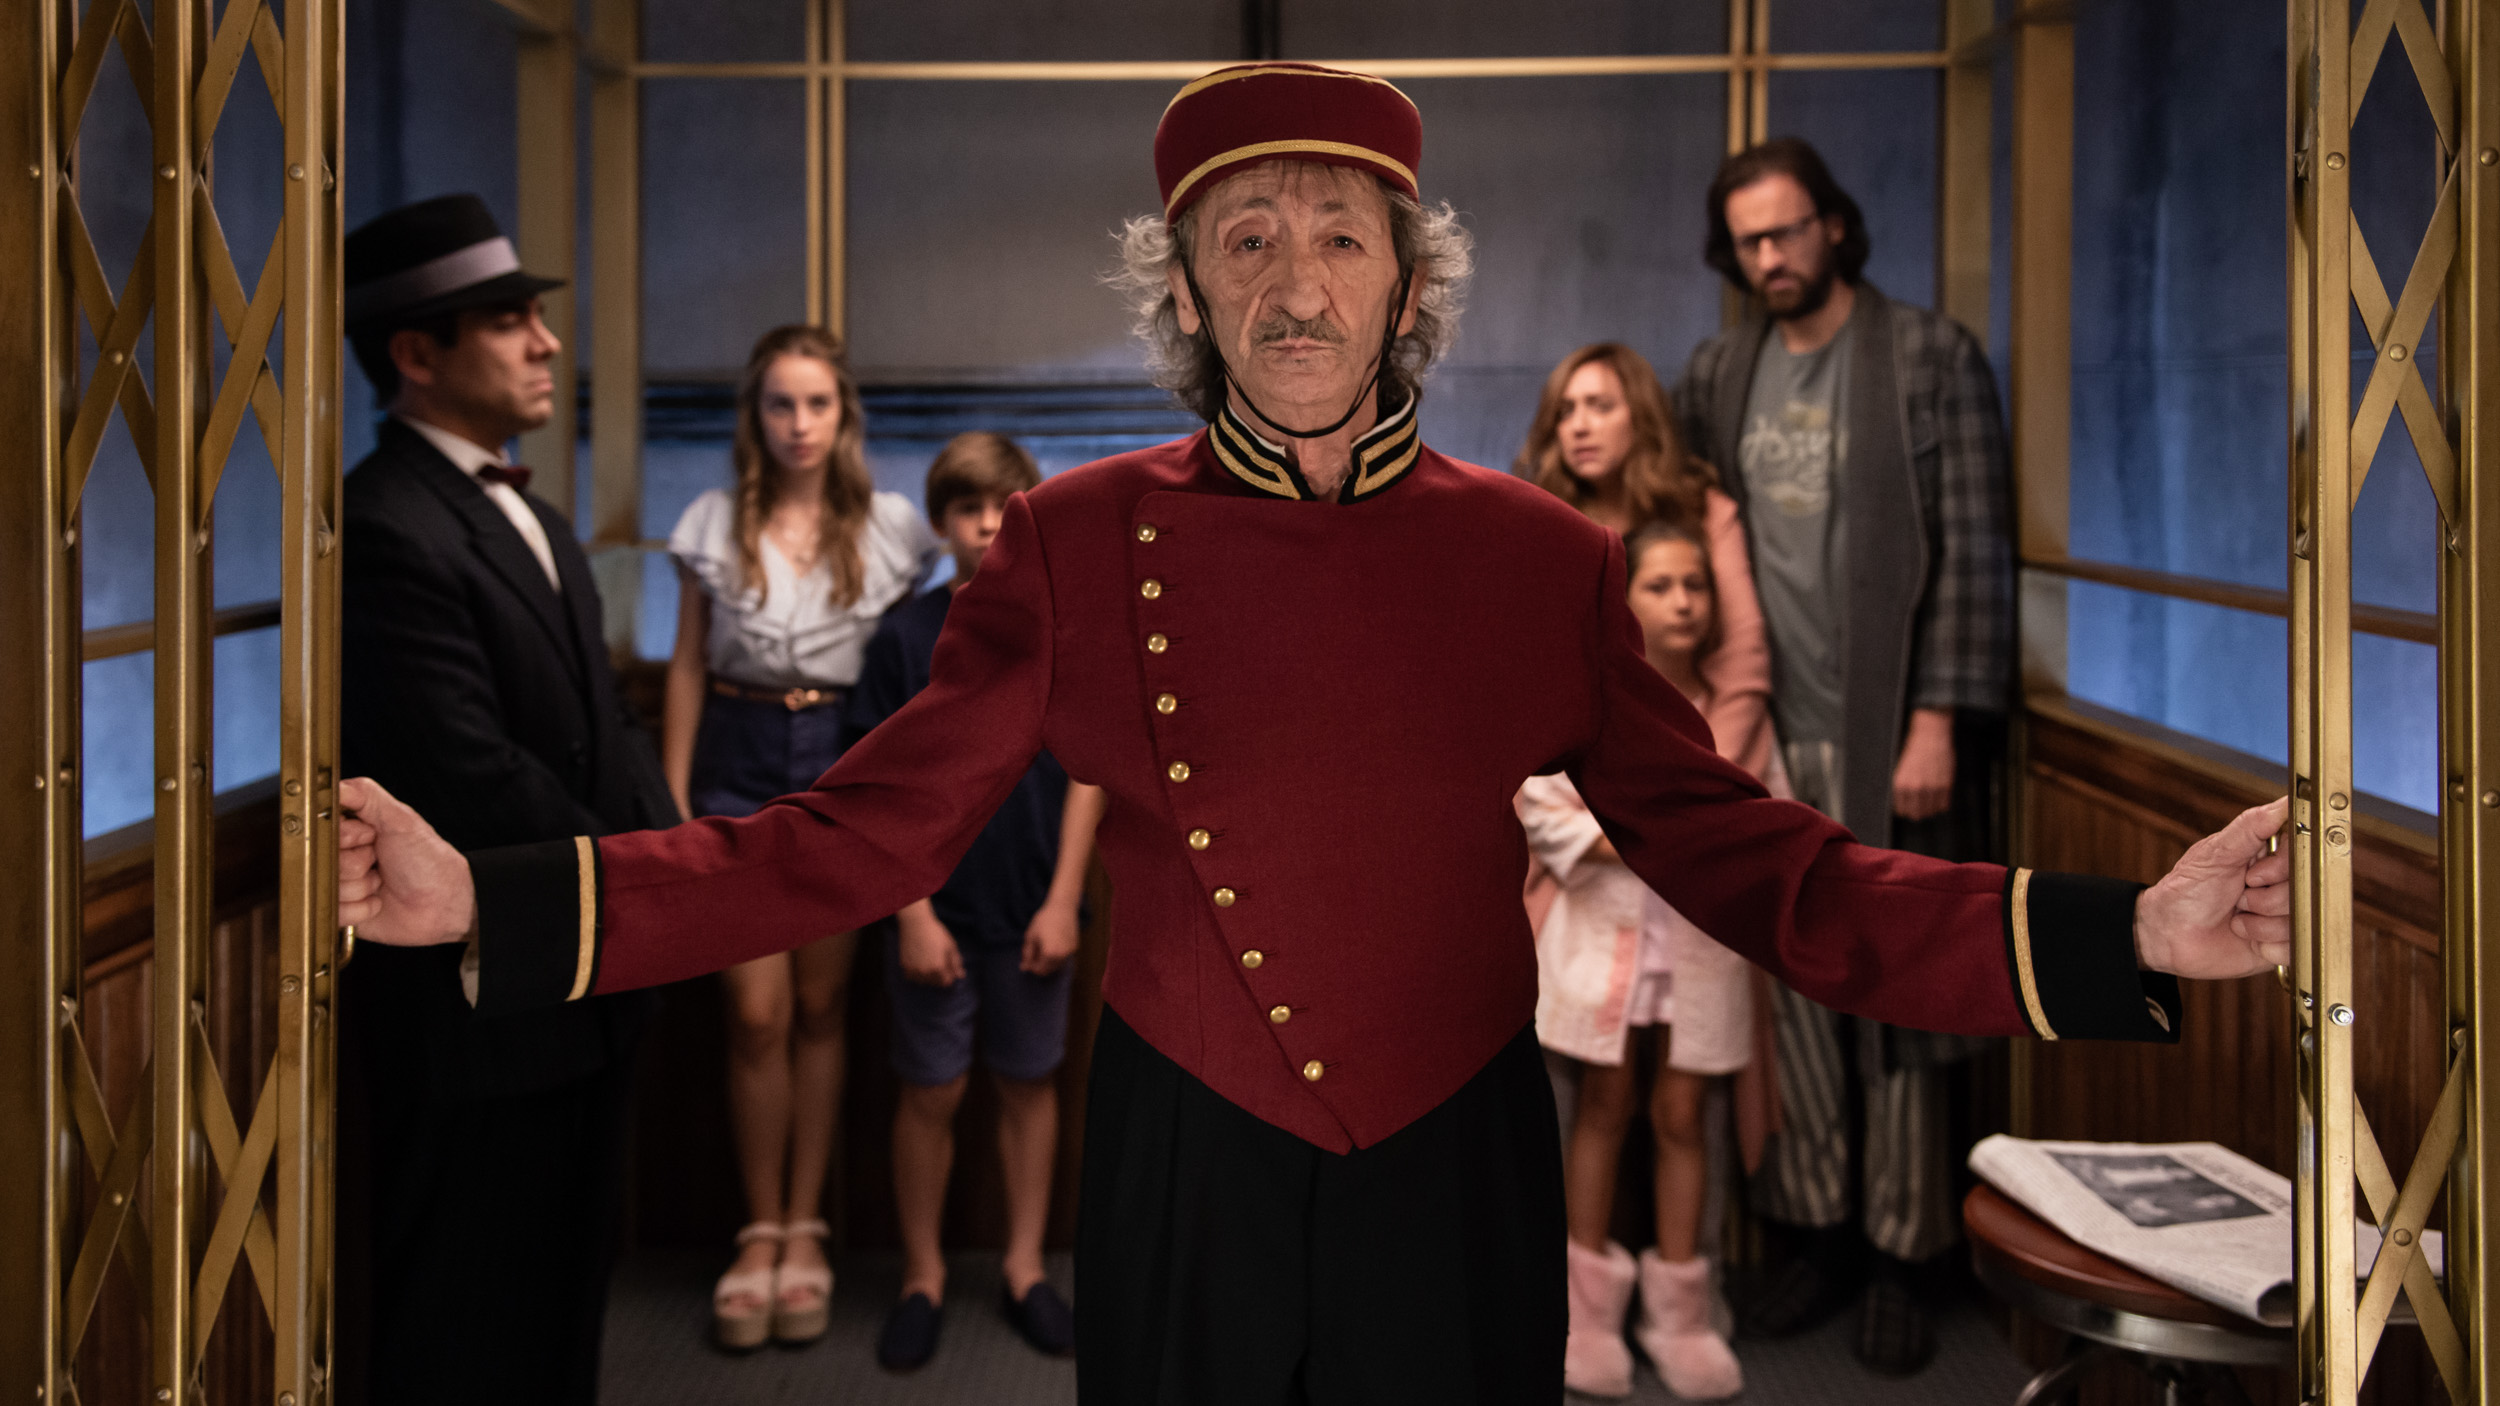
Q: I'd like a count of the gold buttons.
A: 10